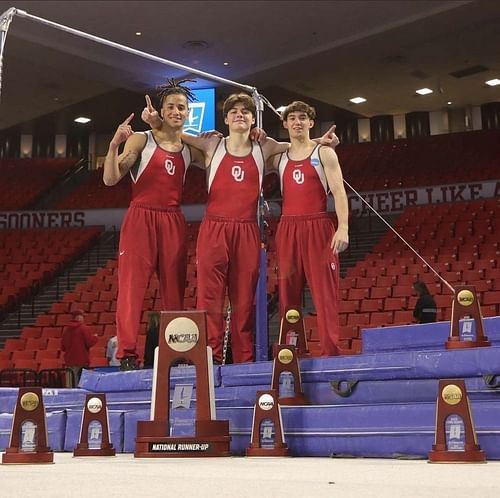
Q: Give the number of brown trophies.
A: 8